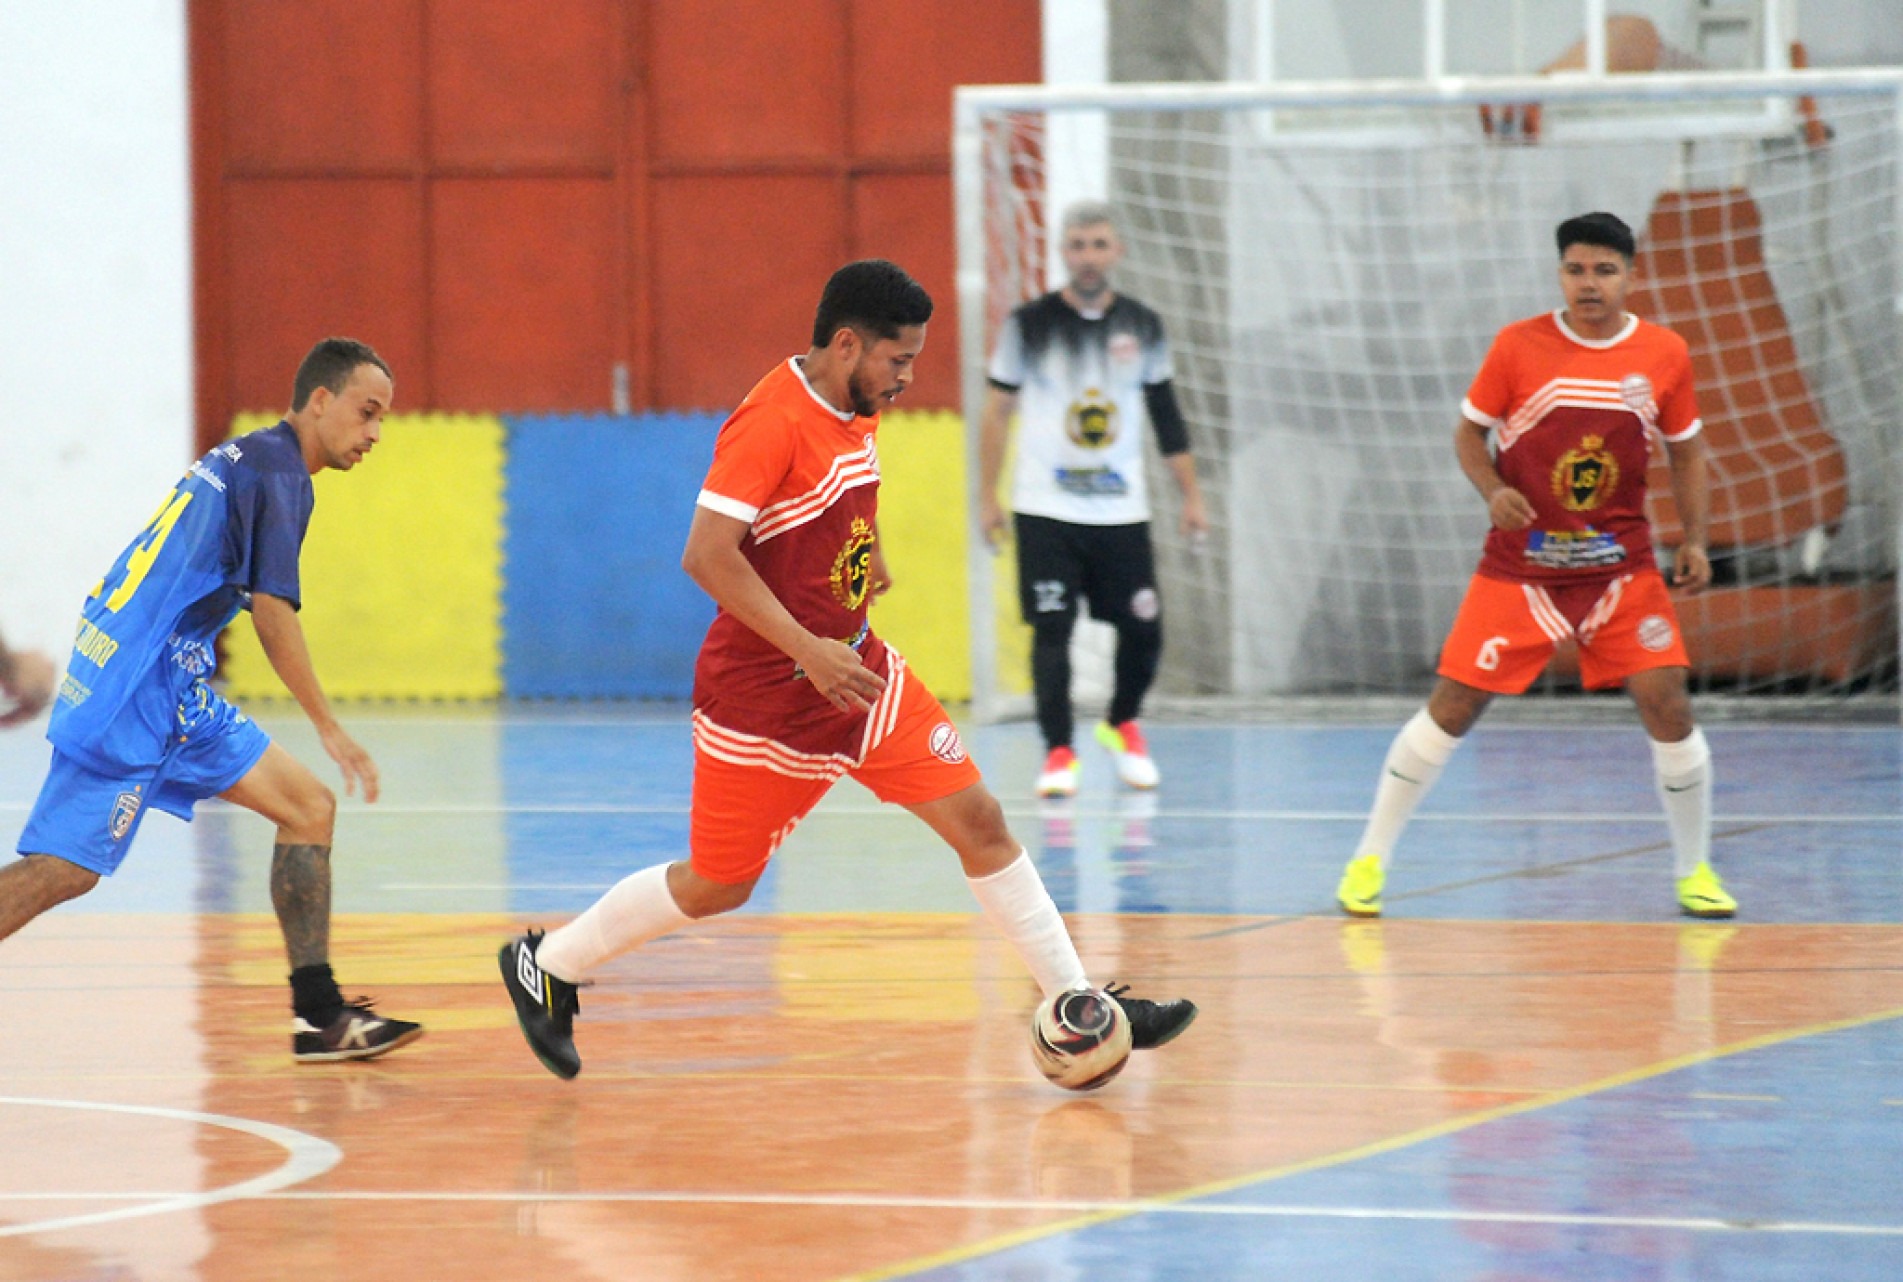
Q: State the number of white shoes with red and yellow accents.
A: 2